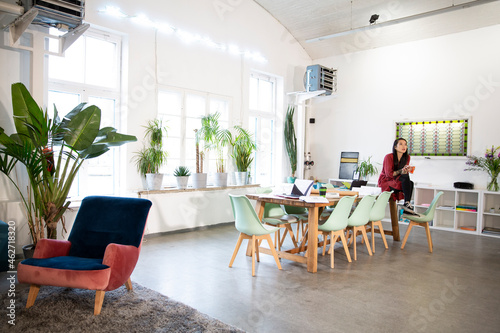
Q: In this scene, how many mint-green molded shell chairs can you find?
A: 8